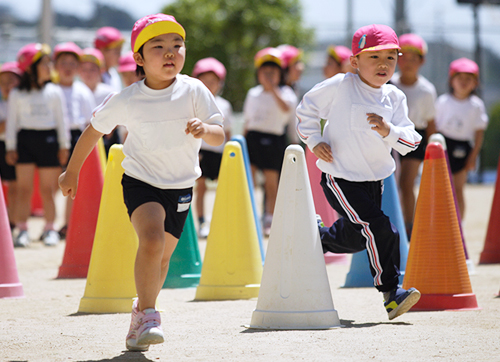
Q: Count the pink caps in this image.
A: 14